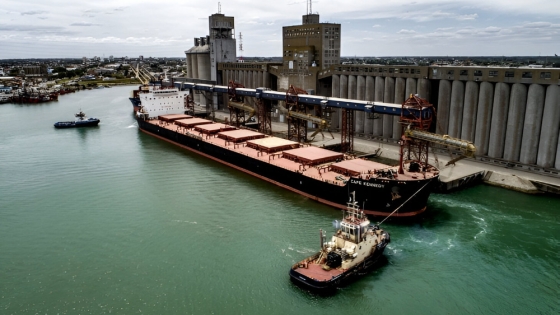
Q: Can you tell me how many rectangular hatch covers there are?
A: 7